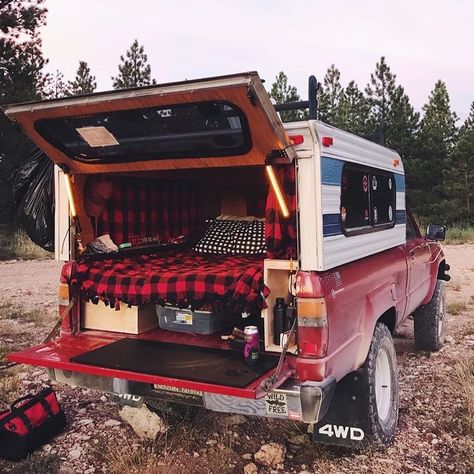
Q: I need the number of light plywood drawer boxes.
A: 1